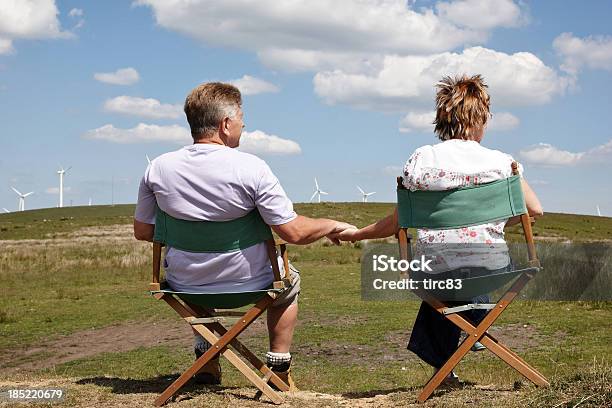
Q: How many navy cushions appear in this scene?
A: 0